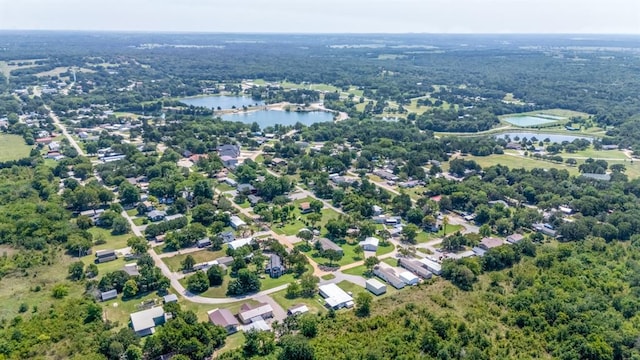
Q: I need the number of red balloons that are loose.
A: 0